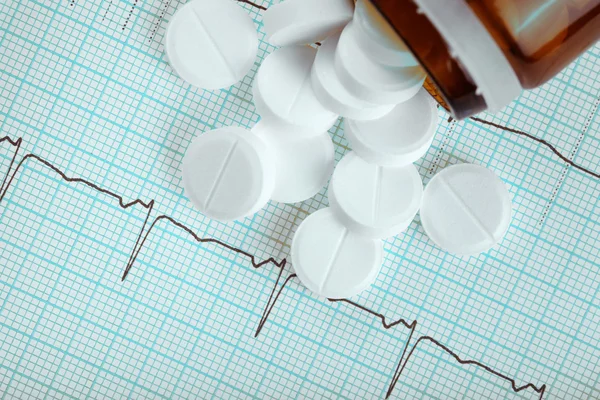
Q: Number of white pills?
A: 12